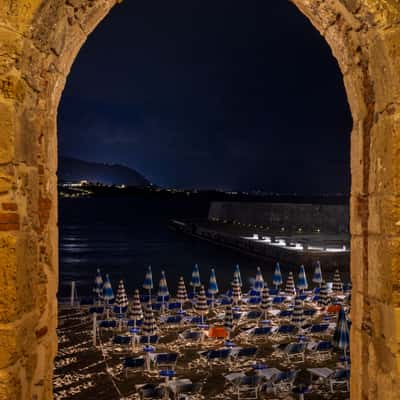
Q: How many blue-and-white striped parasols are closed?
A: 12